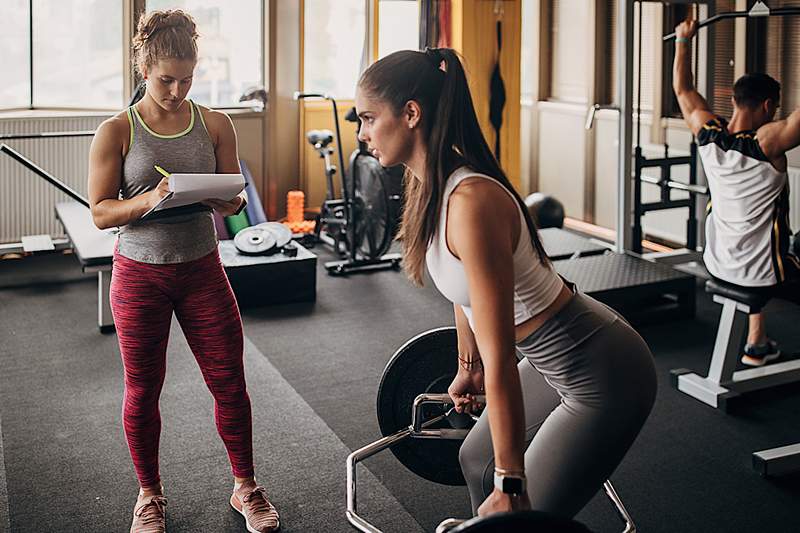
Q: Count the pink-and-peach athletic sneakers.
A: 2